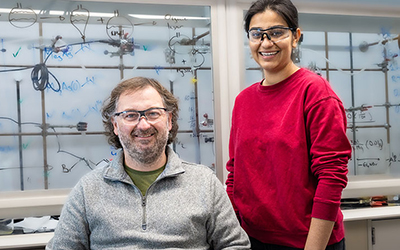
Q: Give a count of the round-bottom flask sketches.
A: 3